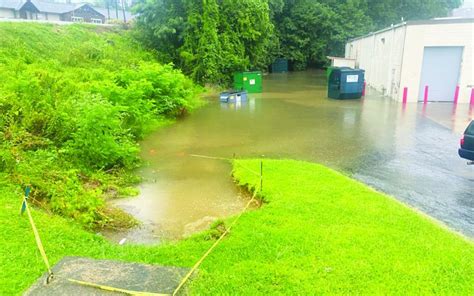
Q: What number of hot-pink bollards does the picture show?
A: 5